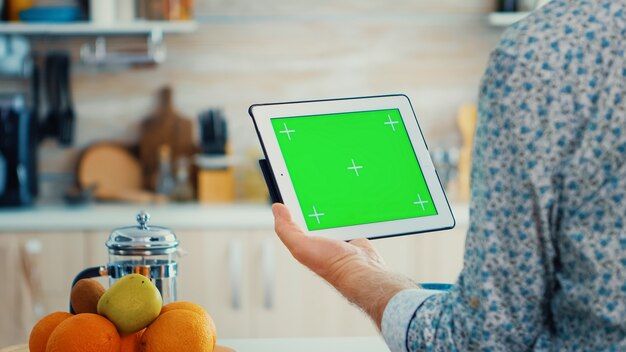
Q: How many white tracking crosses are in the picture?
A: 5